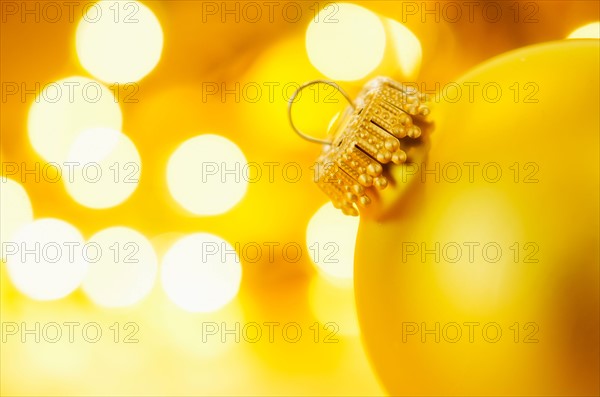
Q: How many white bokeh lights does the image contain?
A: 12